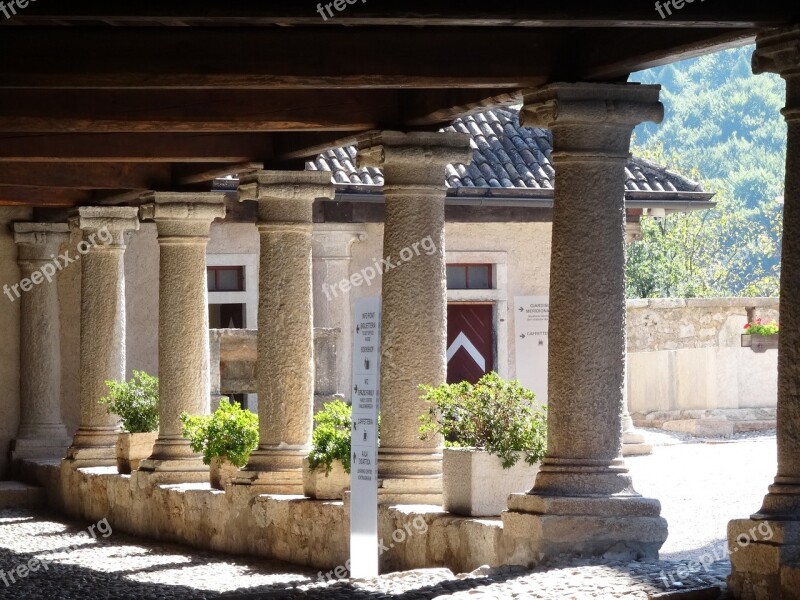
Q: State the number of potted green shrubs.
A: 4